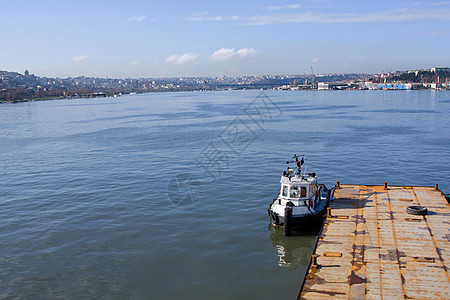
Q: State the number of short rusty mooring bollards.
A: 5